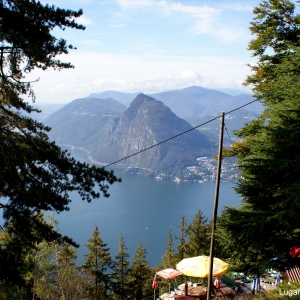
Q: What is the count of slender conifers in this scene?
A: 6